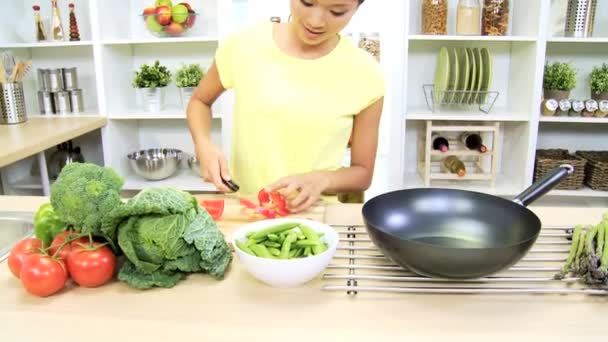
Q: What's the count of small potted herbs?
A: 4